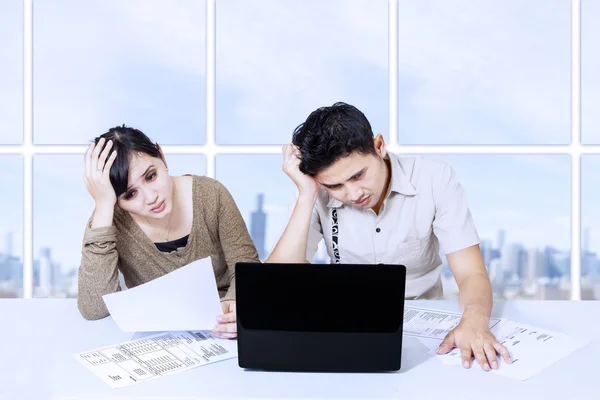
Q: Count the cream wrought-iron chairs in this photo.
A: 0